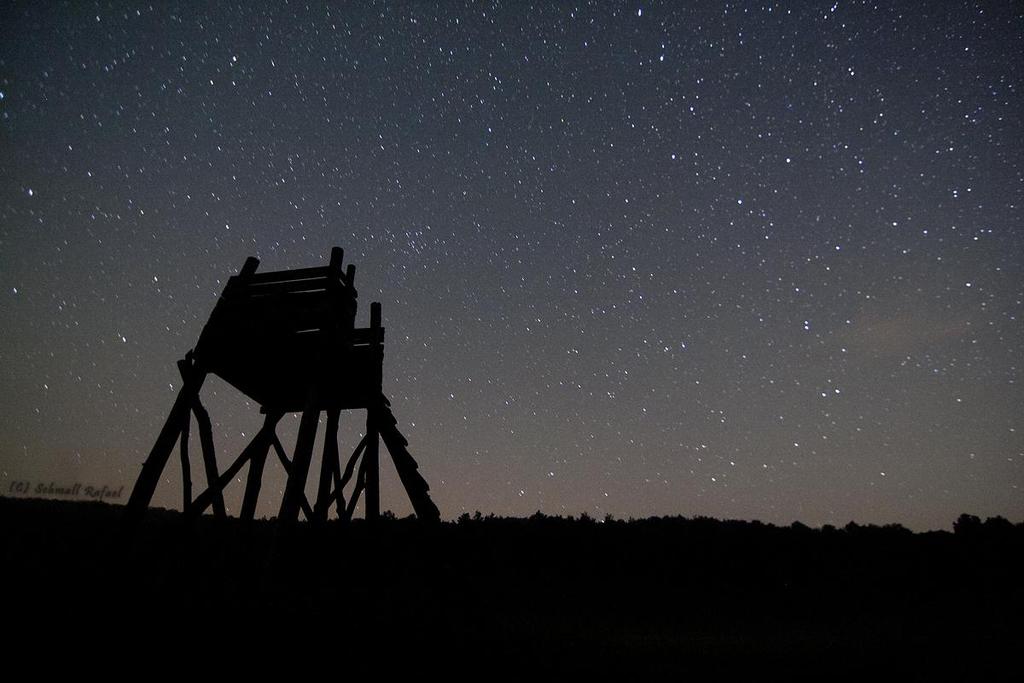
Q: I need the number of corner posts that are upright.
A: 4